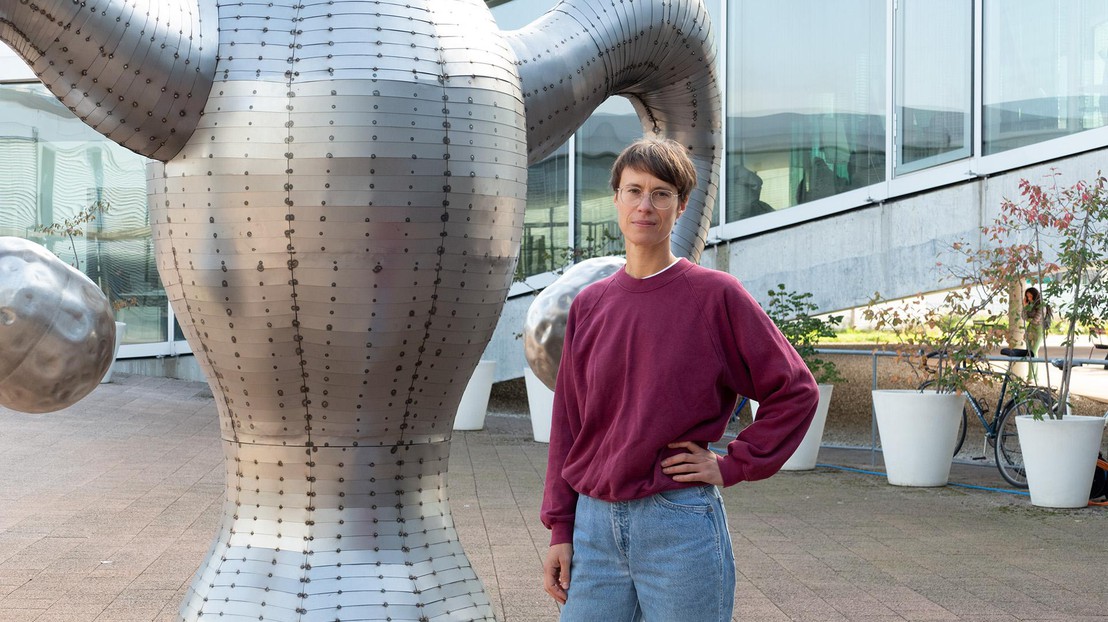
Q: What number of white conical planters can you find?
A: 6